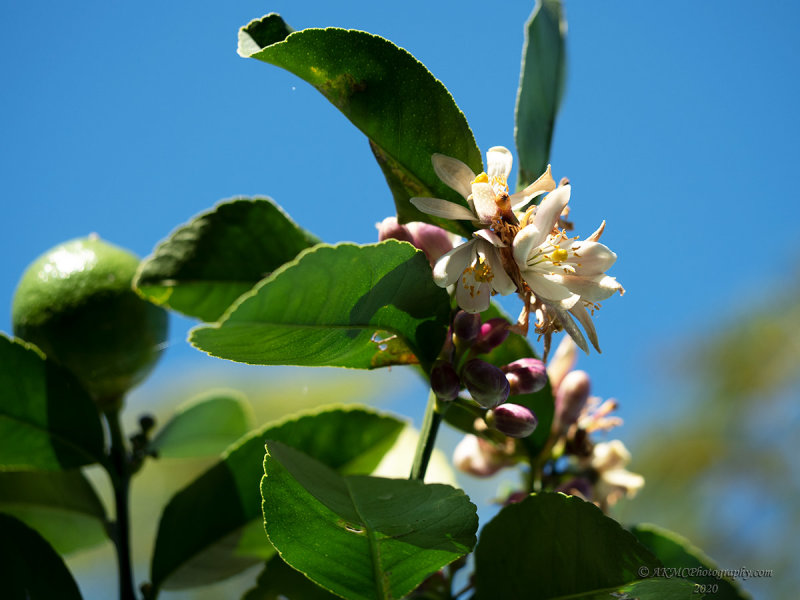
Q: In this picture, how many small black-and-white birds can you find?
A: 0